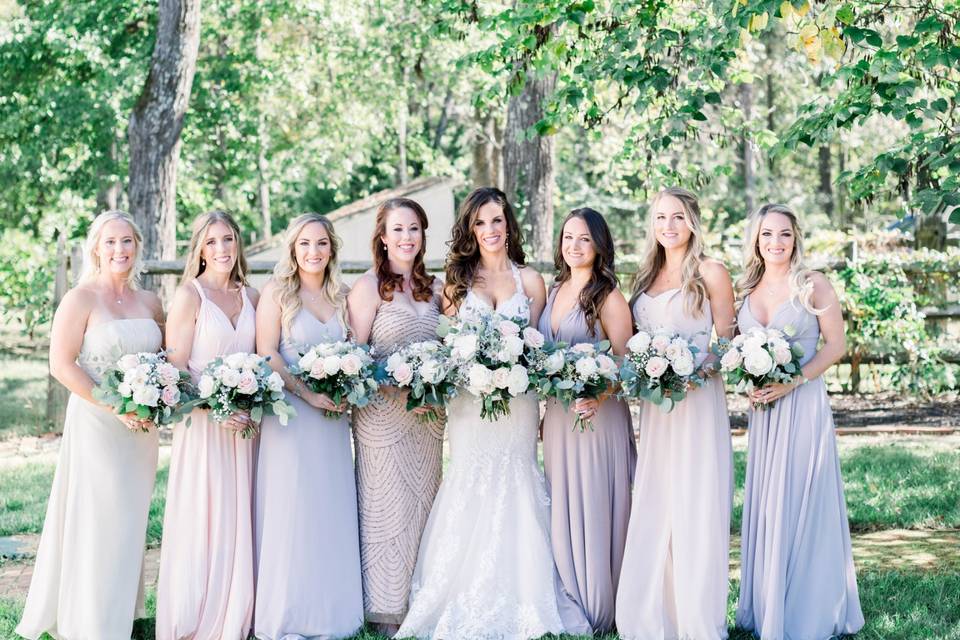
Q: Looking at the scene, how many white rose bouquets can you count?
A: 8